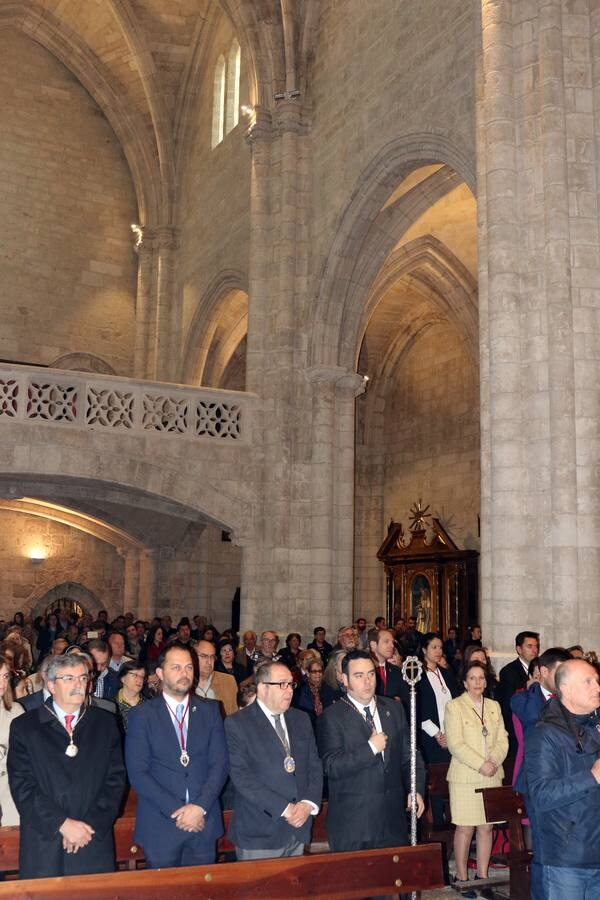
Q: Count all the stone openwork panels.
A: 5